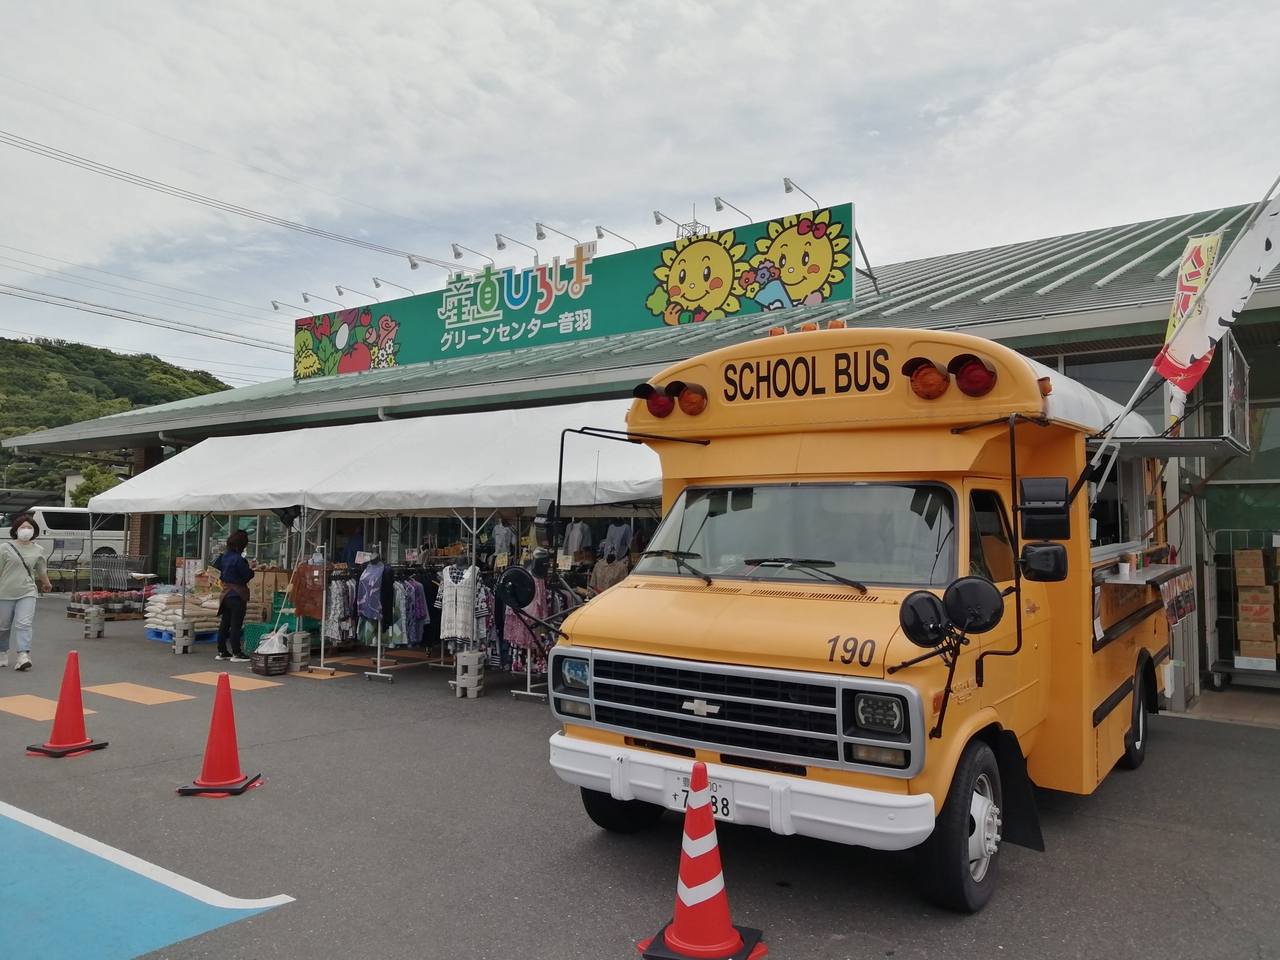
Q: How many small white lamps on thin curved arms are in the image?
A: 12